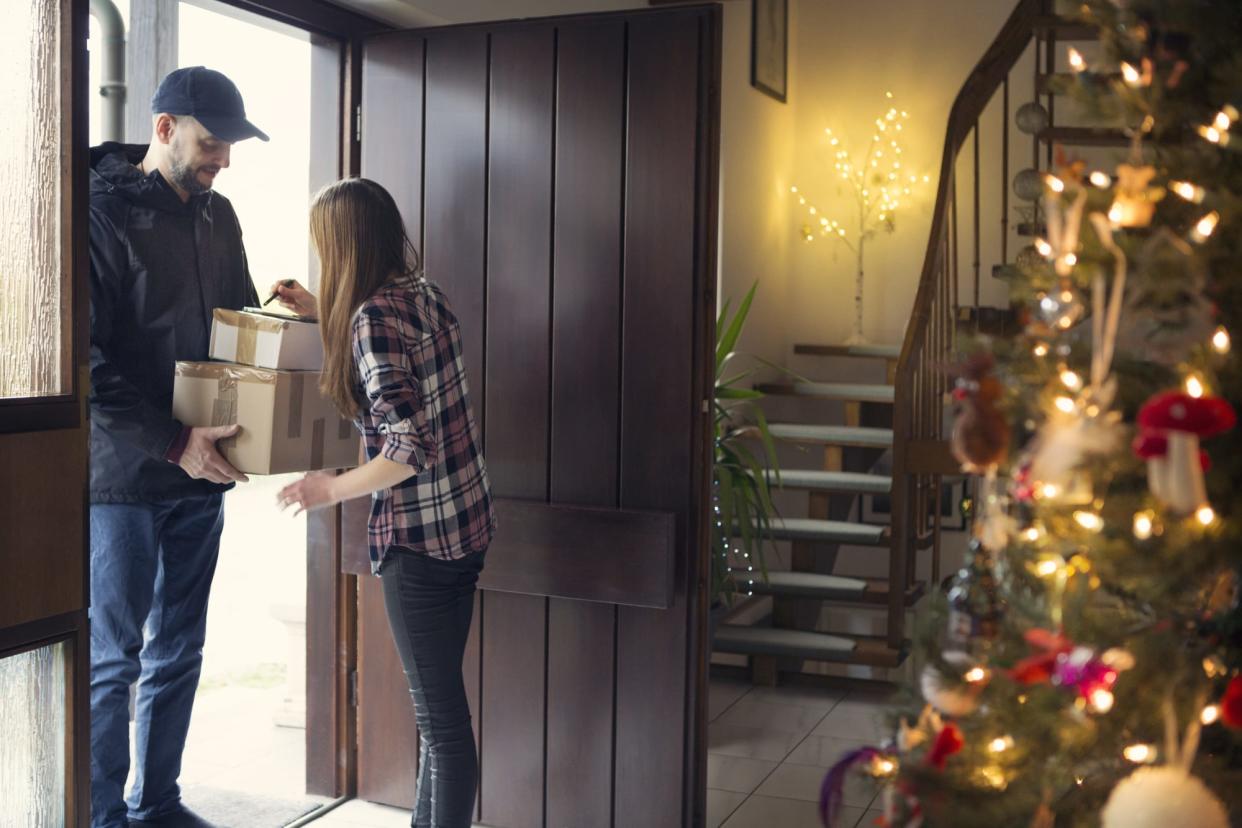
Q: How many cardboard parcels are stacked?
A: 2